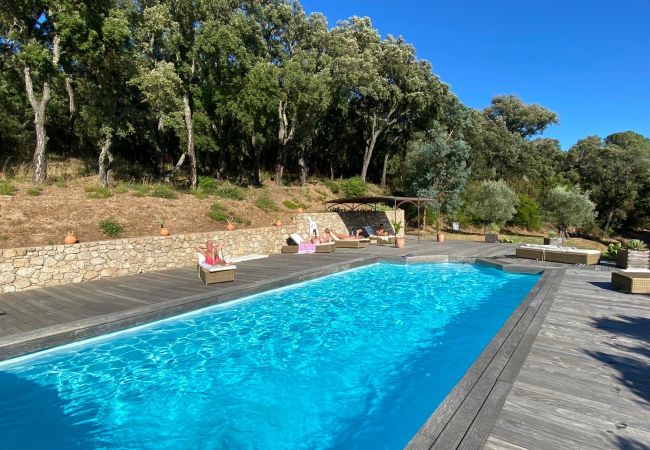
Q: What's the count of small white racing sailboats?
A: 0